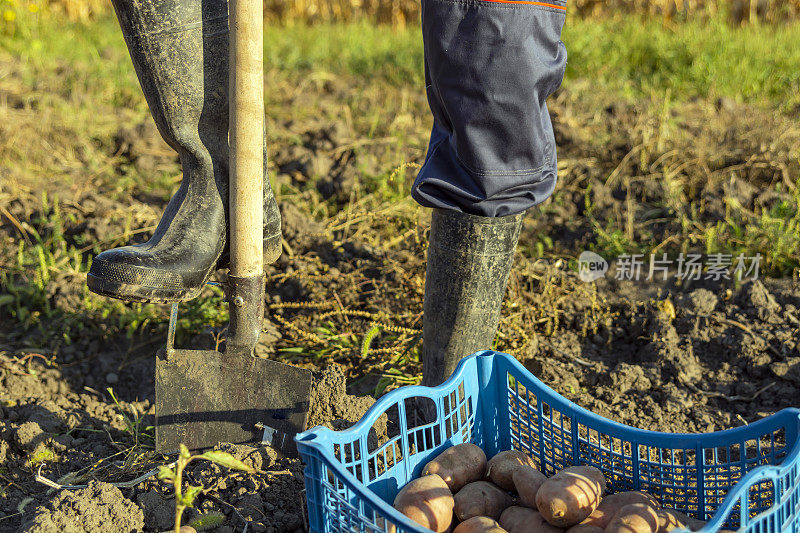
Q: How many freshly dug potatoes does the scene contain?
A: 12